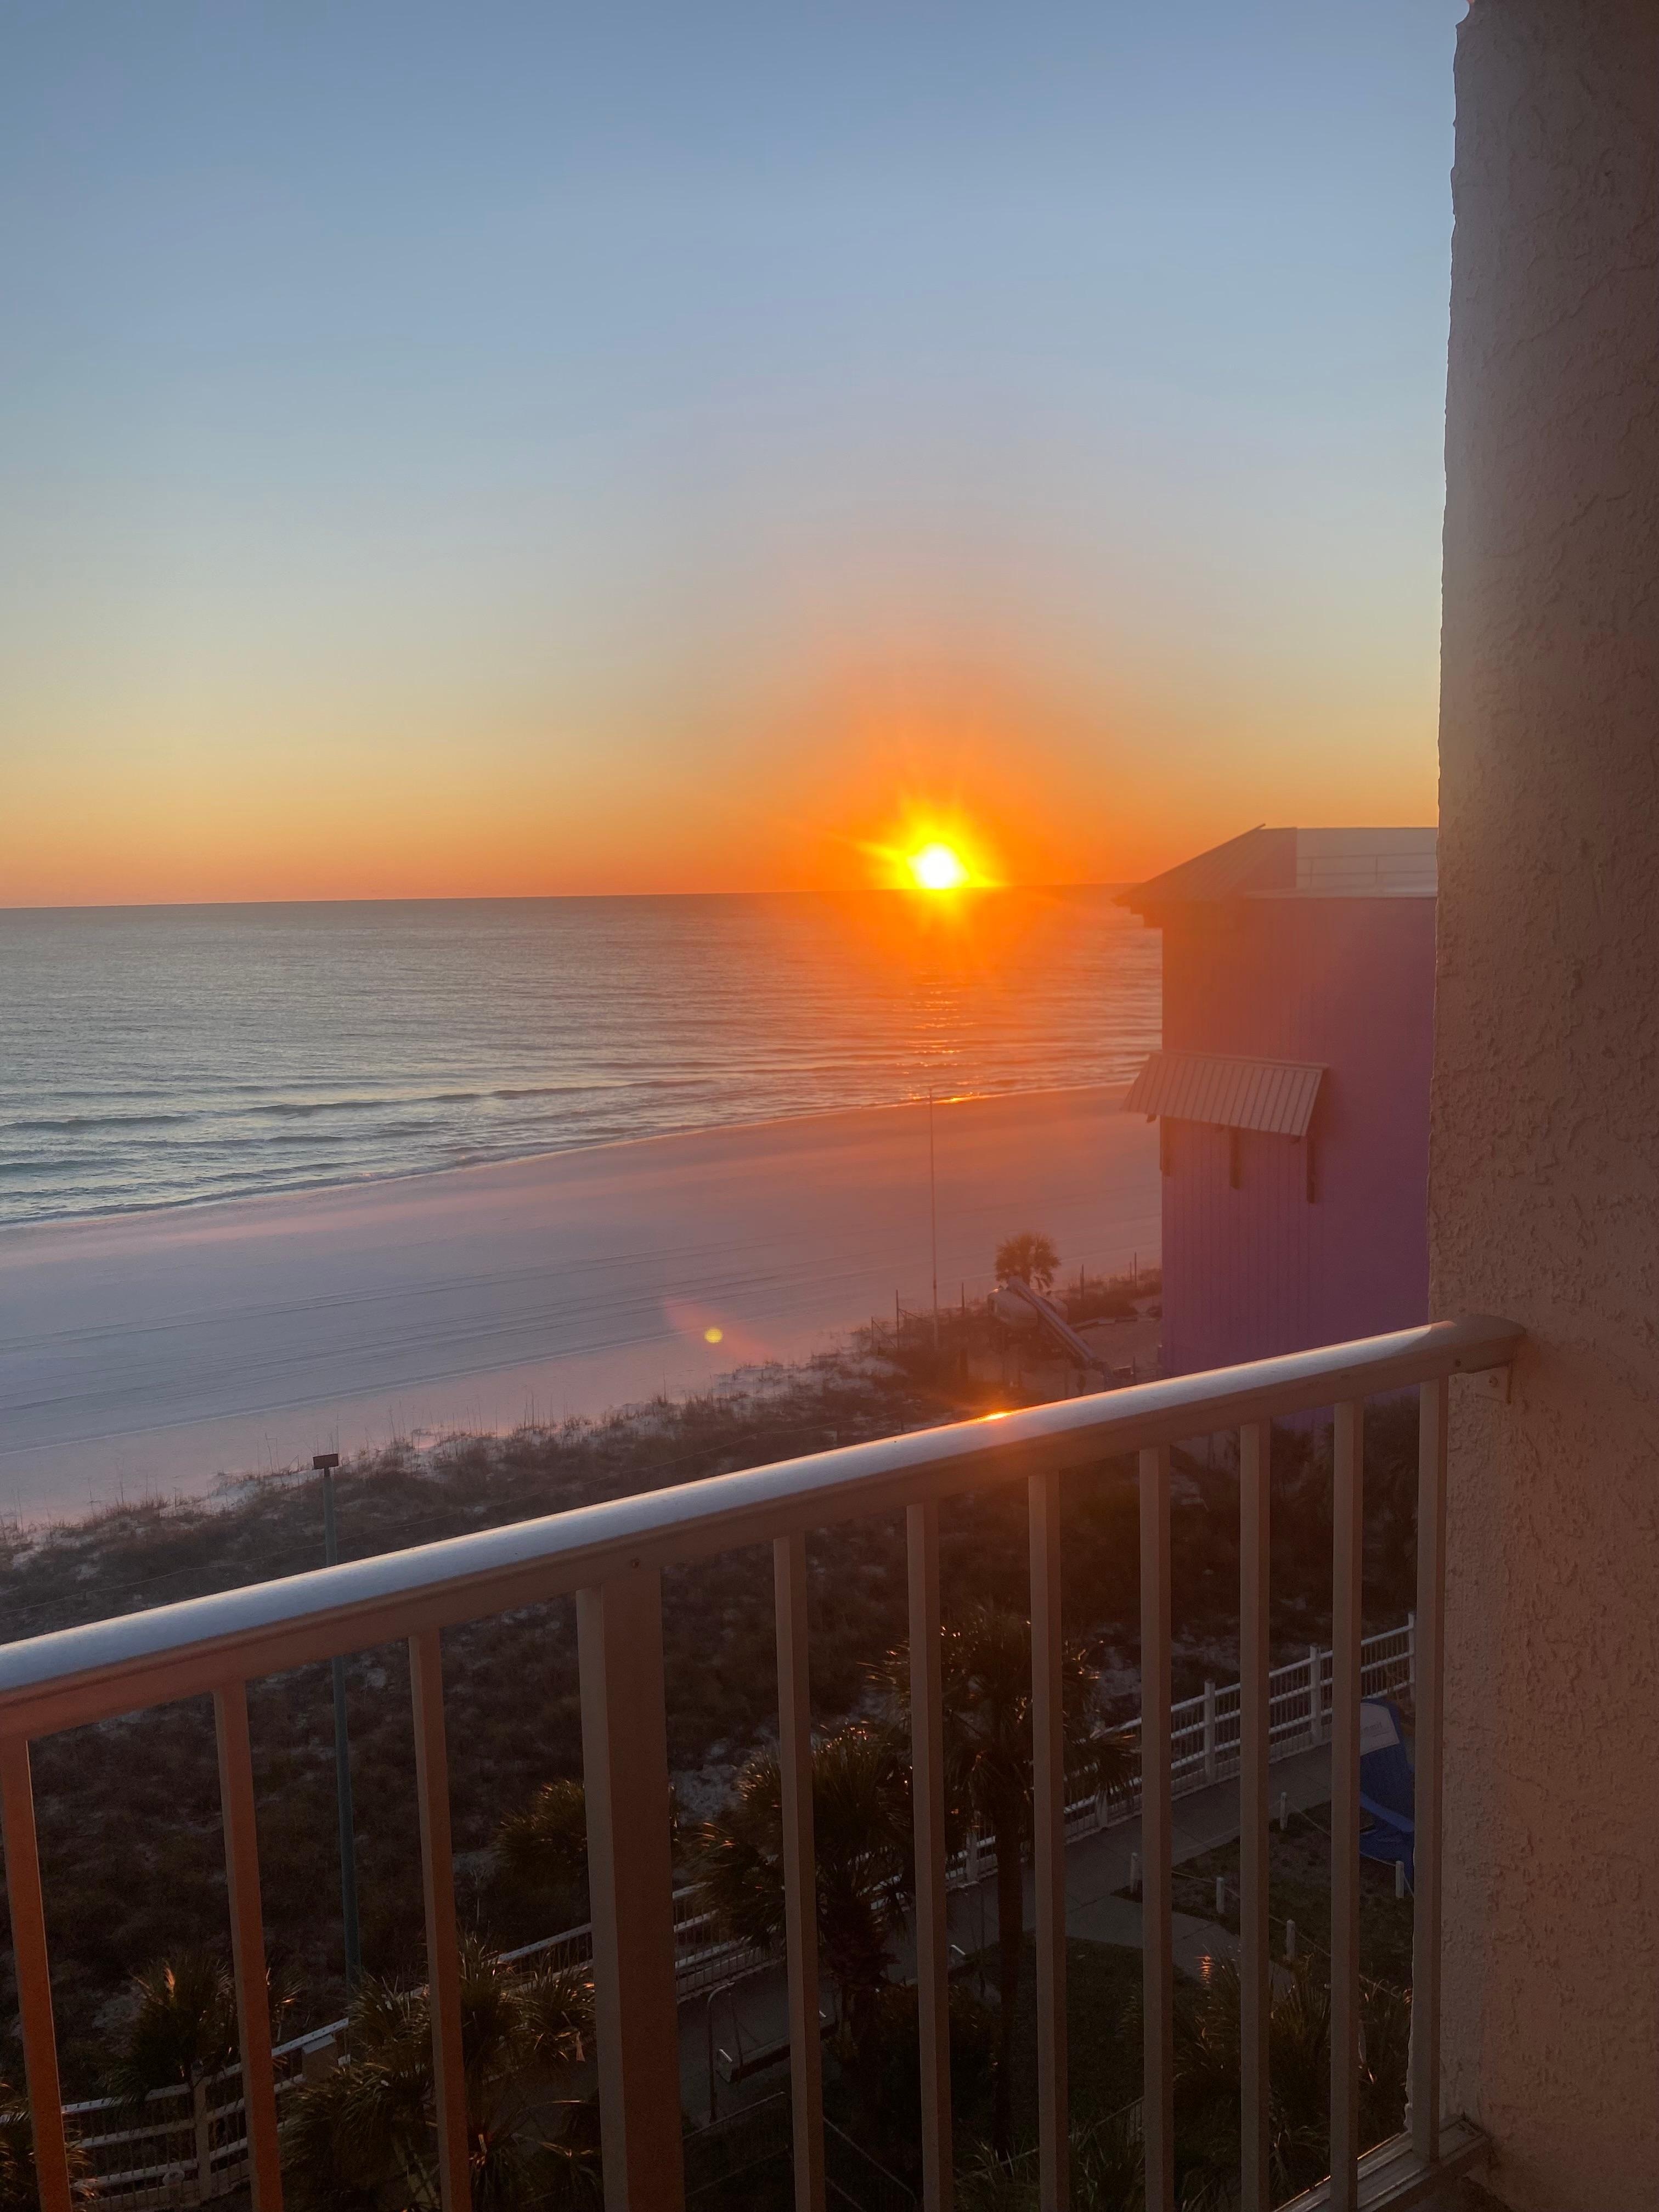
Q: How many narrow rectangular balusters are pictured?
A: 10